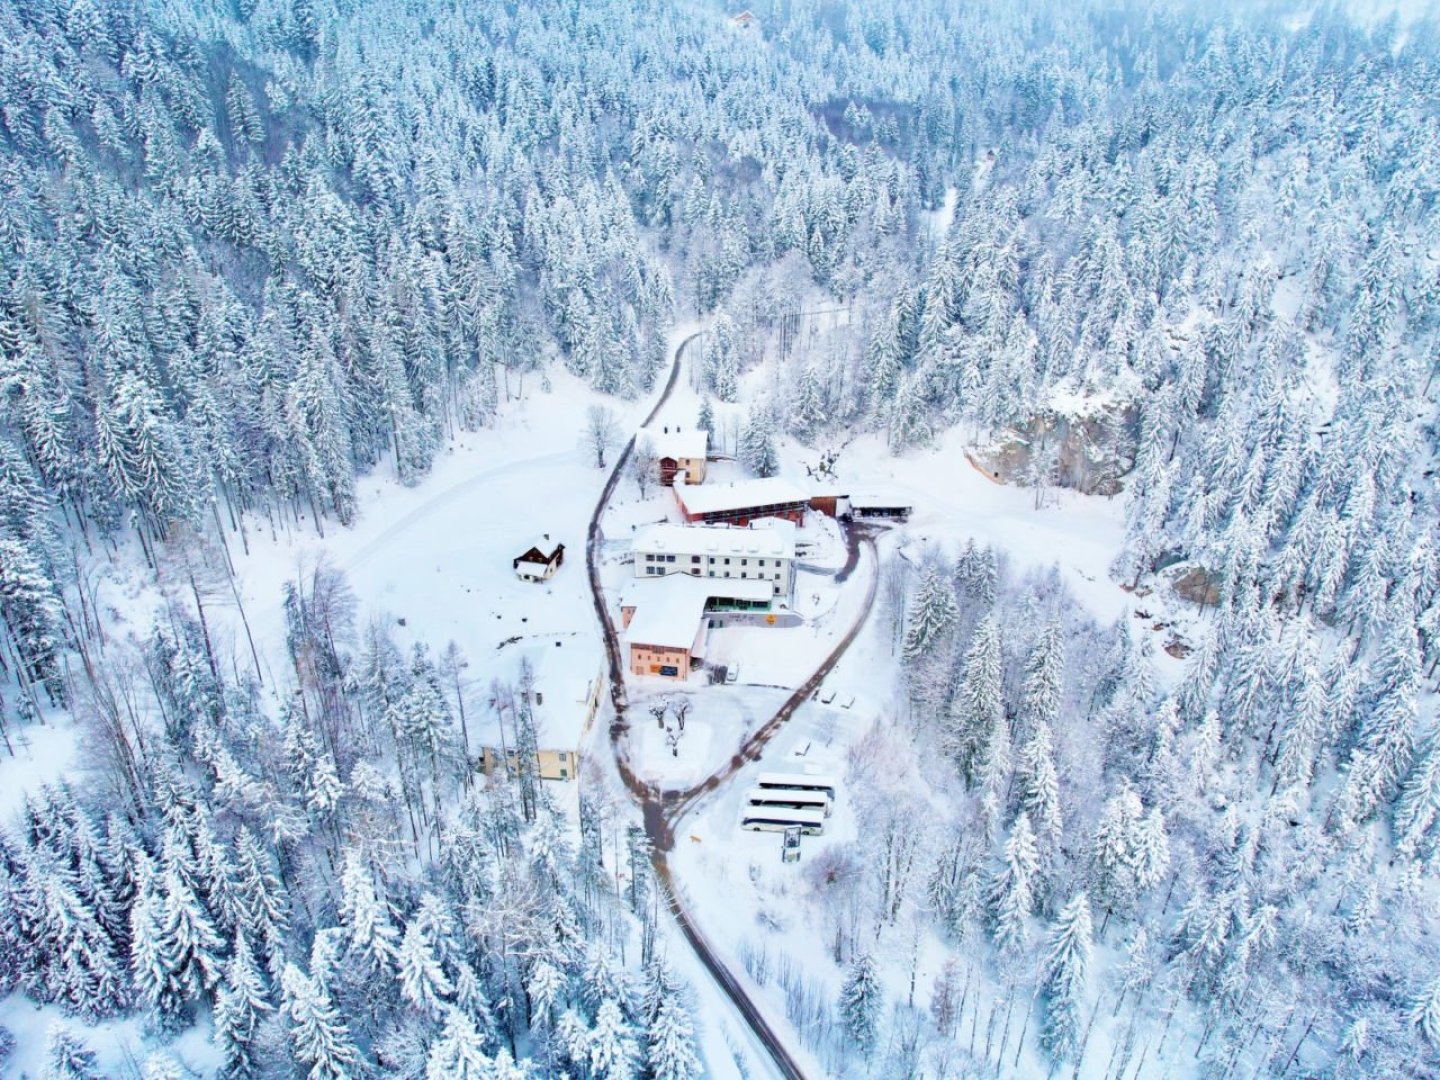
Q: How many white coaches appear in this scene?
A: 3